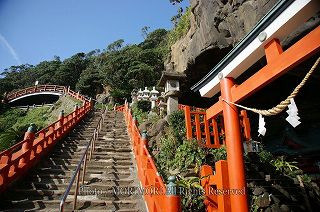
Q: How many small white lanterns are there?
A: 3